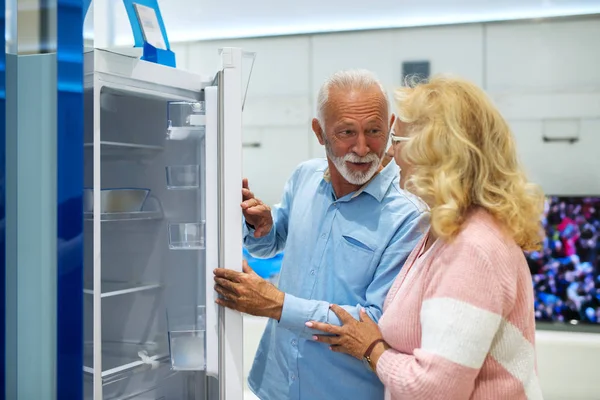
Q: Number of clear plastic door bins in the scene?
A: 4